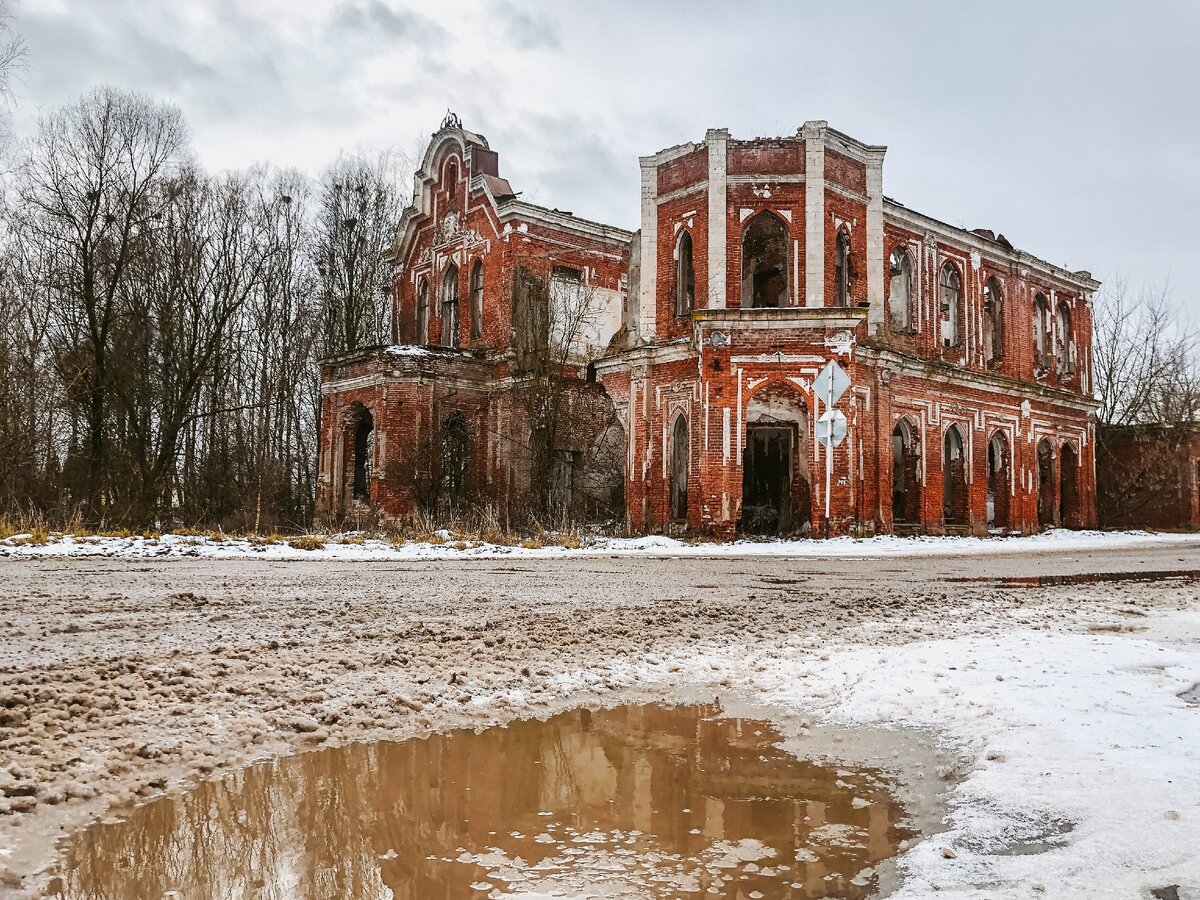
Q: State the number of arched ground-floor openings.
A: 9